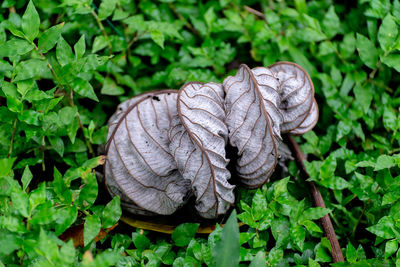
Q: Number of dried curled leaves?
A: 4